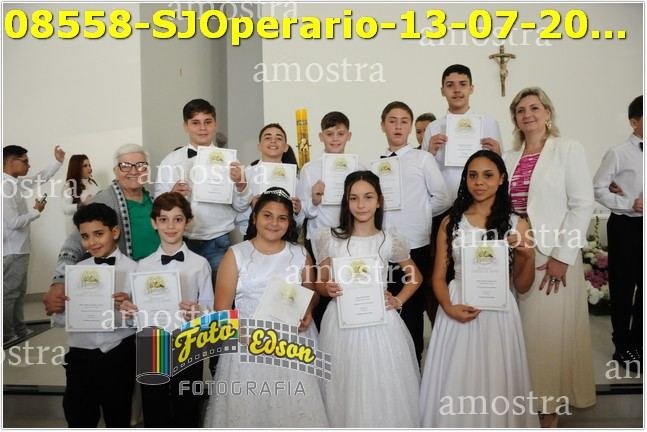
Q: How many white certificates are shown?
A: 10